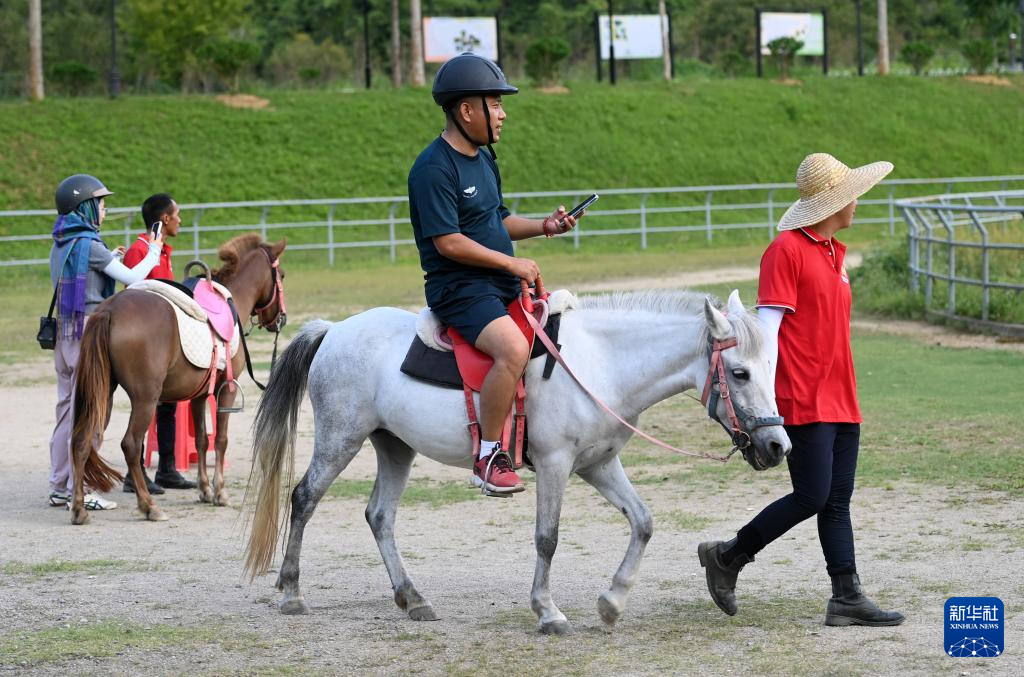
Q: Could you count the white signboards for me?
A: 3